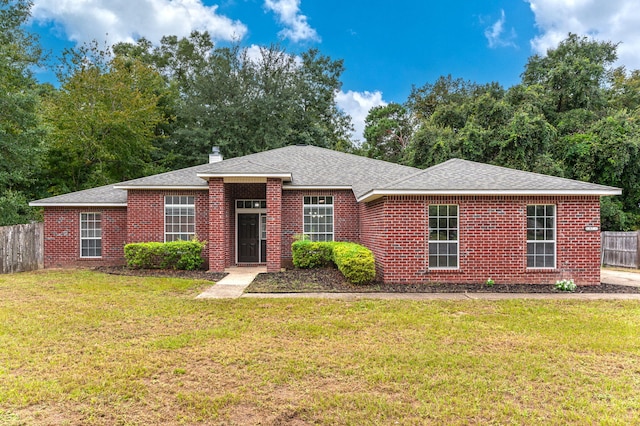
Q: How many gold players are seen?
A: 0